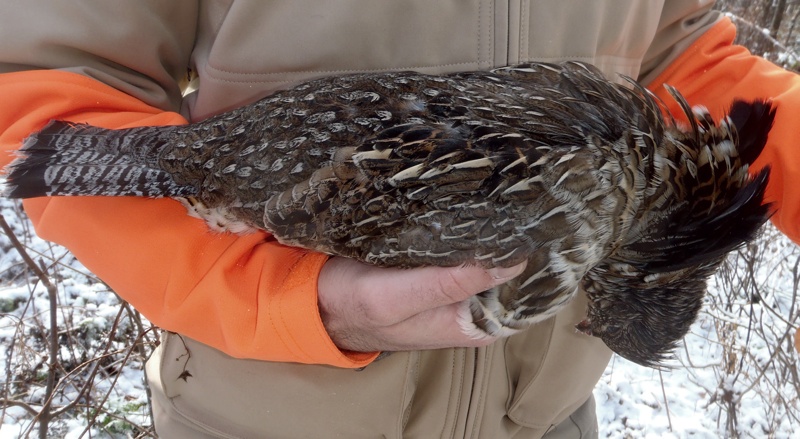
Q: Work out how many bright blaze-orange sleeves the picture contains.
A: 2